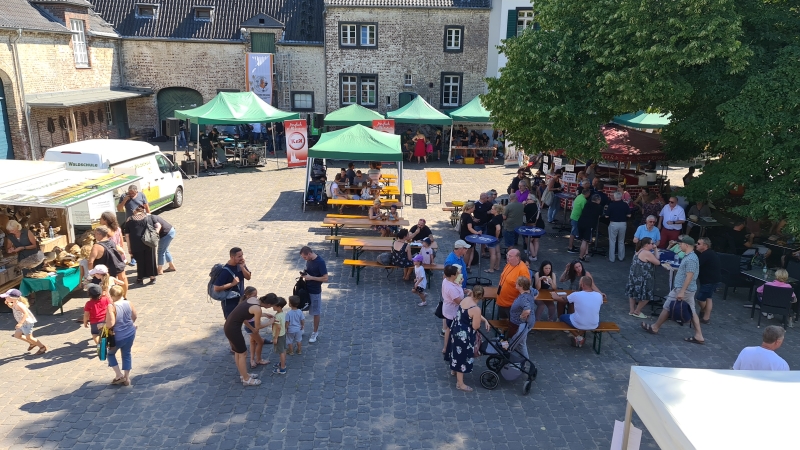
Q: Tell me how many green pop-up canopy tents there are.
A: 6